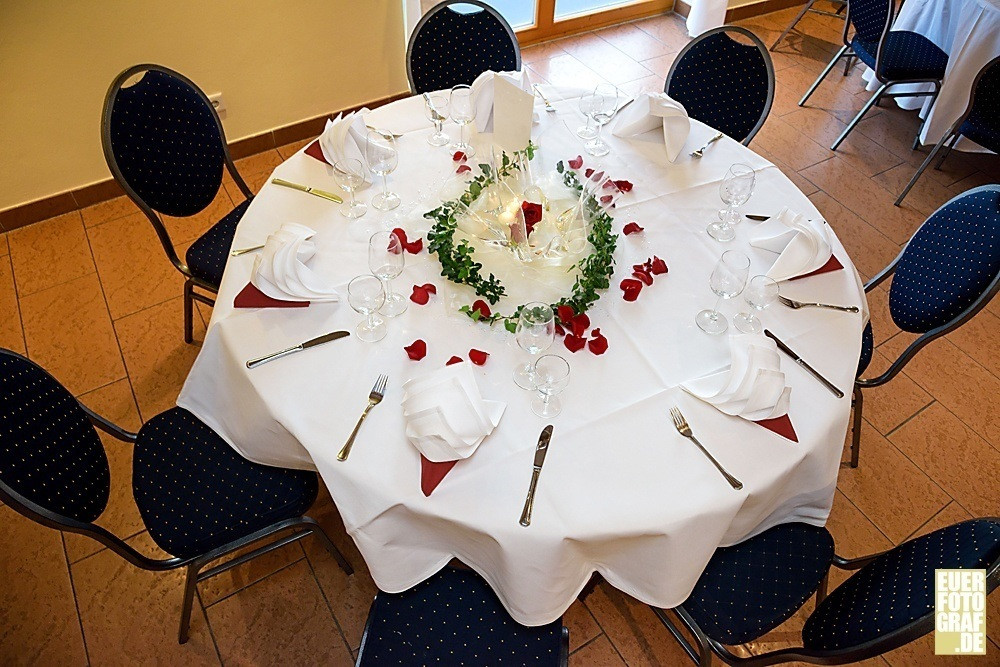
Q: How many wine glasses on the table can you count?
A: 14